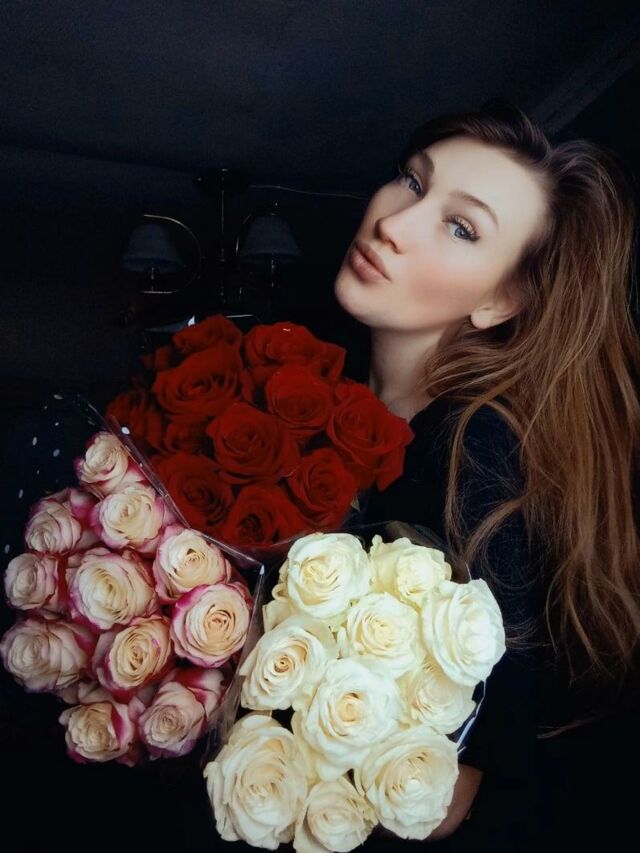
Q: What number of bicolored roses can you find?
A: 11